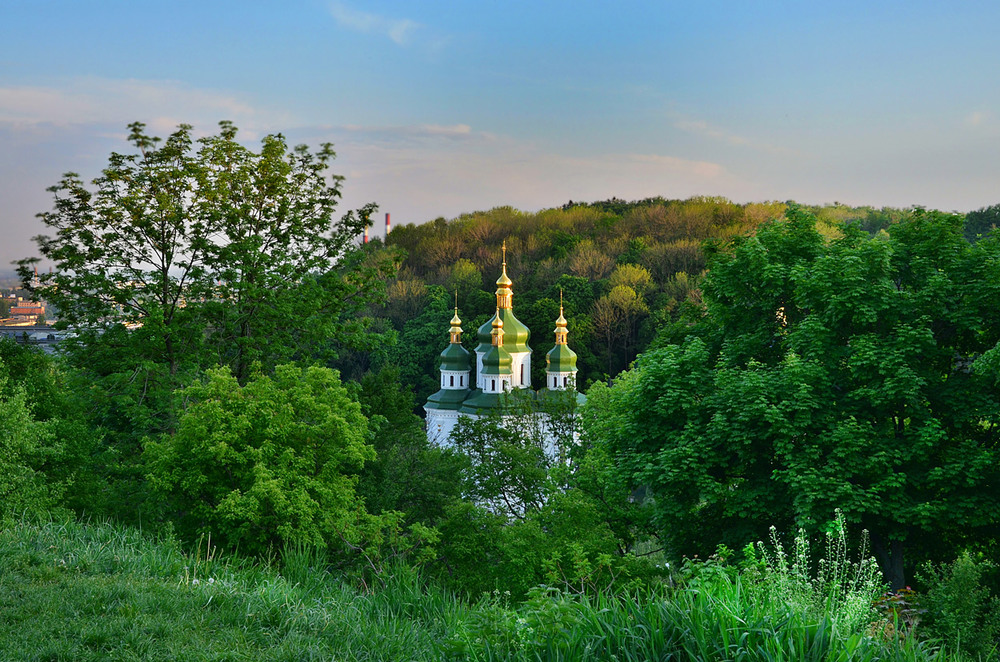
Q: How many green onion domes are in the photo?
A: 4